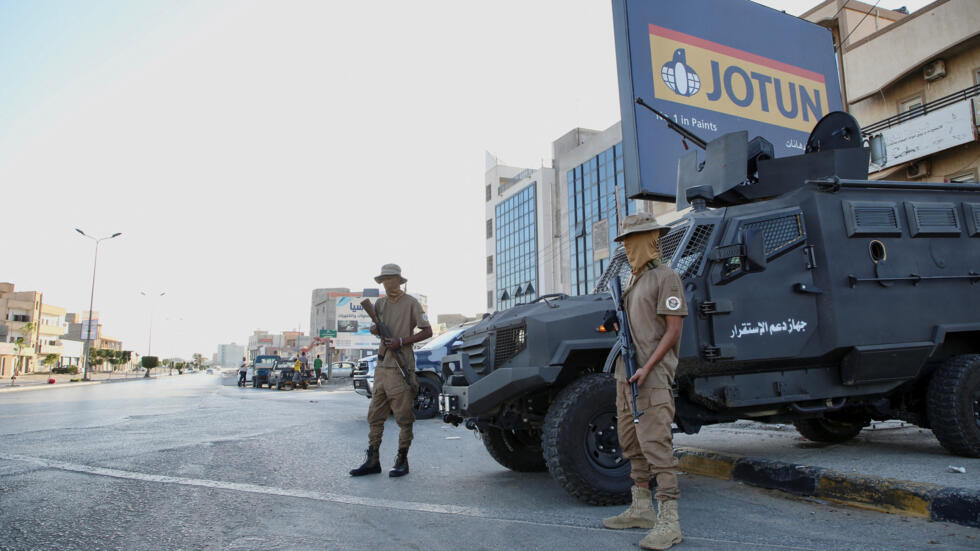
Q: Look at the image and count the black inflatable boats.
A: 0